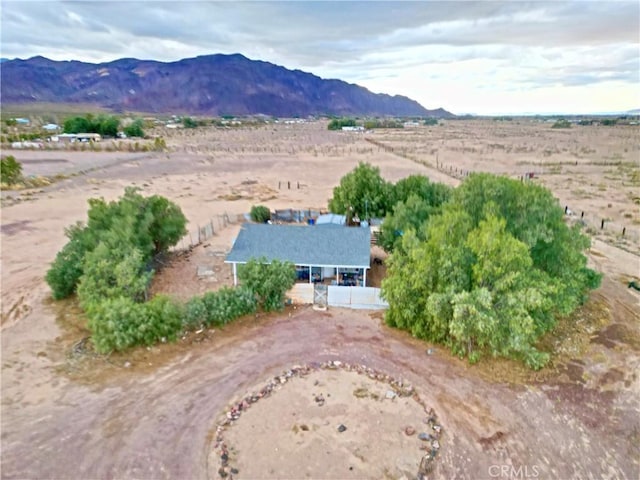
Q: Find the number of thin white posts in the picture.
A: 4